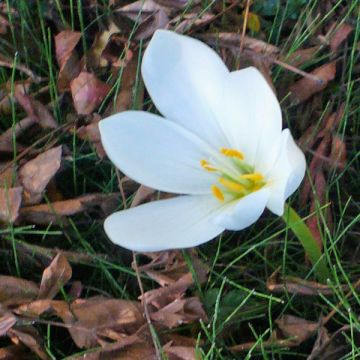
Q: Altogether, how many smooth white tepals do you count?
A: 6